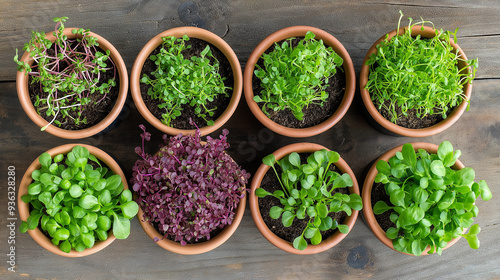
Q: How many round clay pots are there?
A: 8